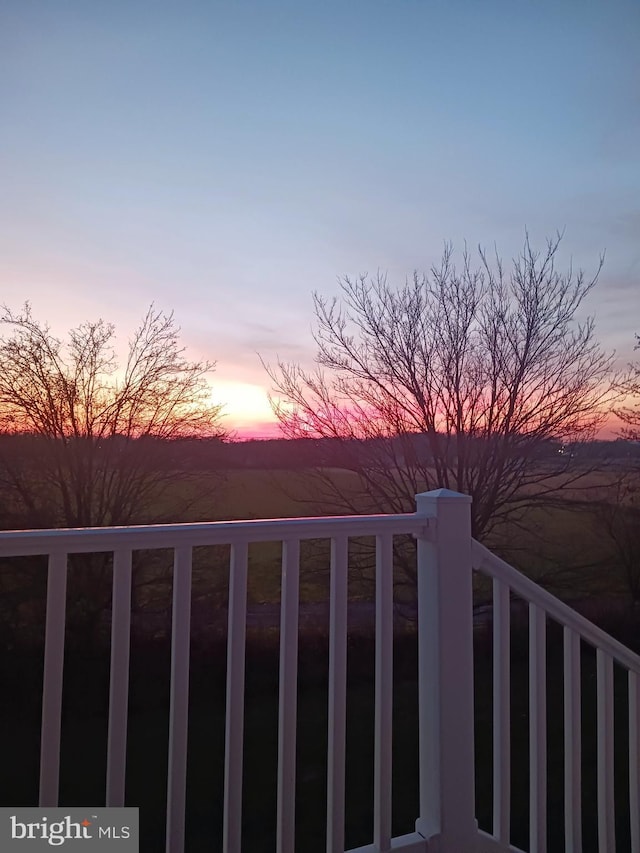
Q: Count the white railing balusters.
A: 12